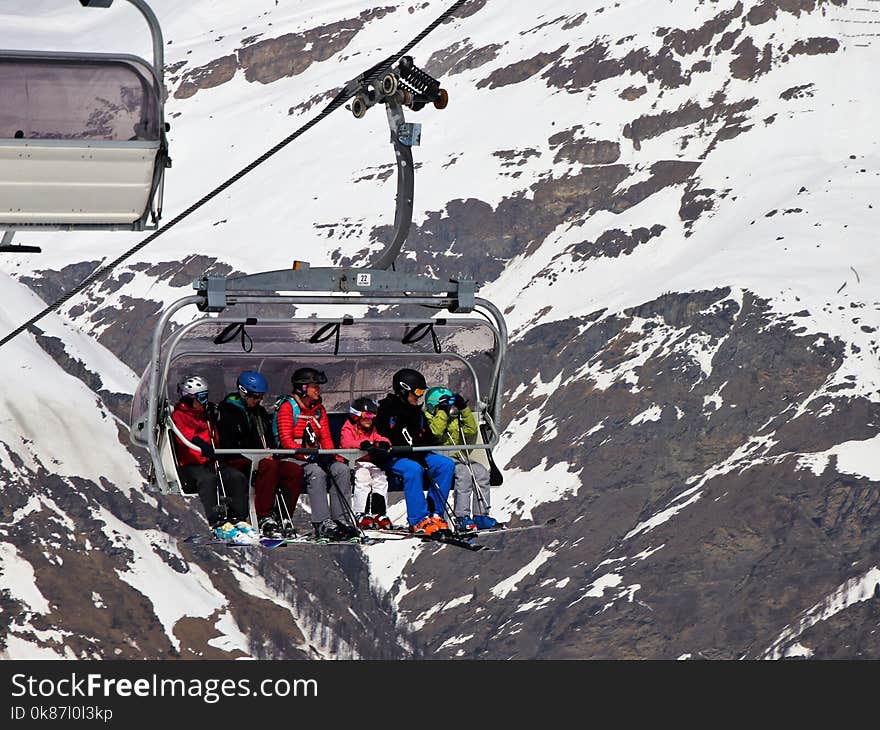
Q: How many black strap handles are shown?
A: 3